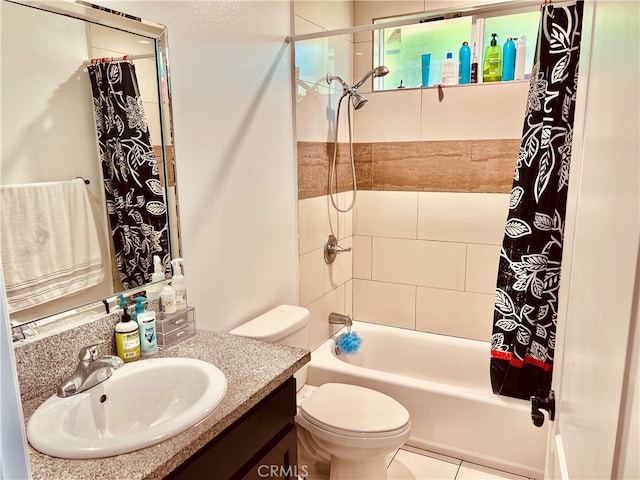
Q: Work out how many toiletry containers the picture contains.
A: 12